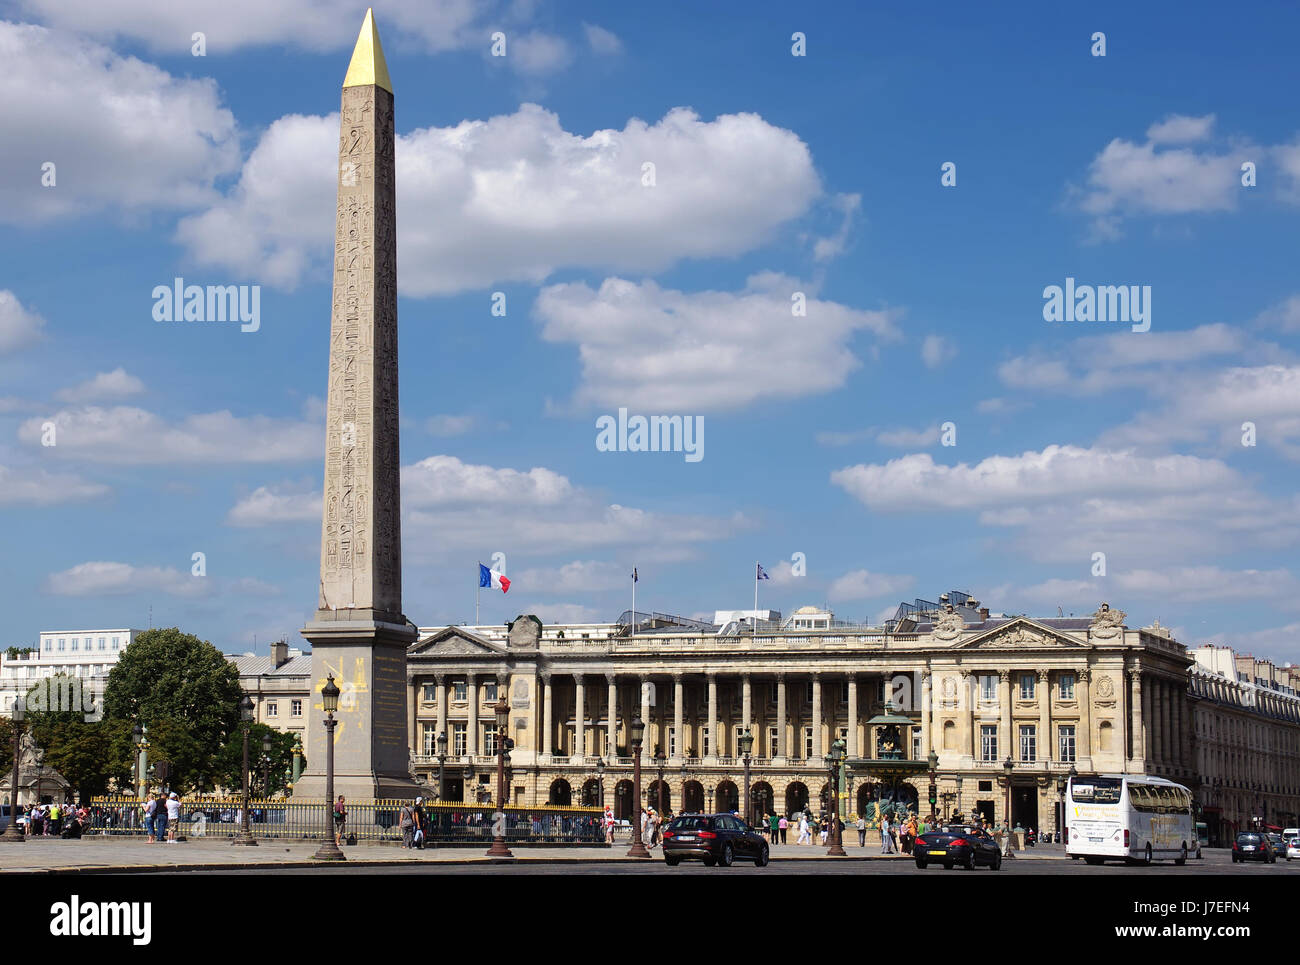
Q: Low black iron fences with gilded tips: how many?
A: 1